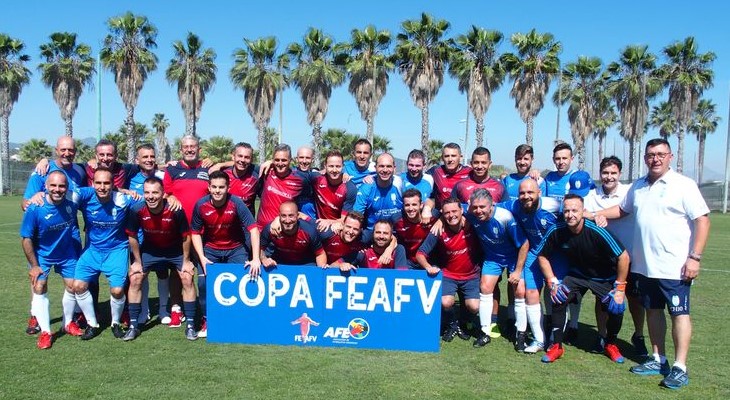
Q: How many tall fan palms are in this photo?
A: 13